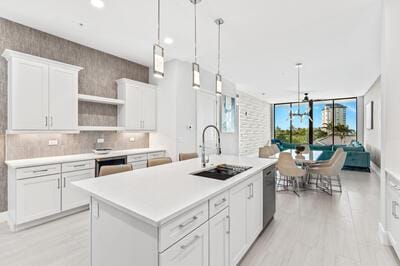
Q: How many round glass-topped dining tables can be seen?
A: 1